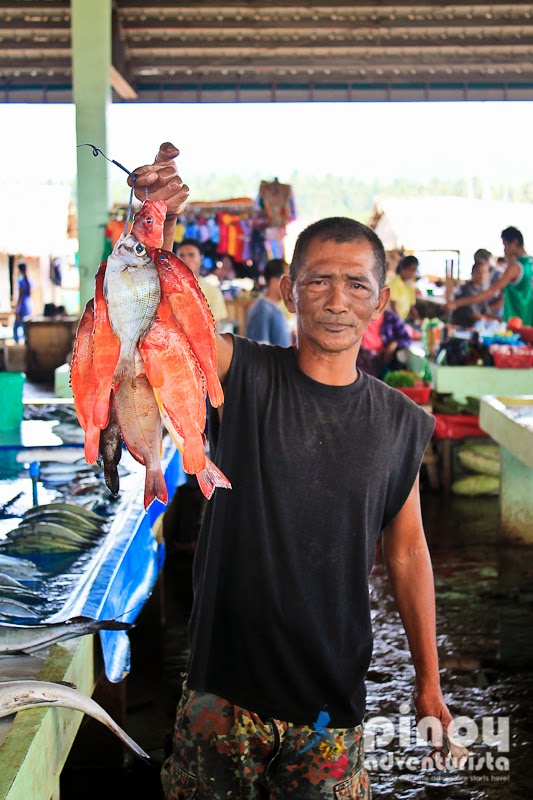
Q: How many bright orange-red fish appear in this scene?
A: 5